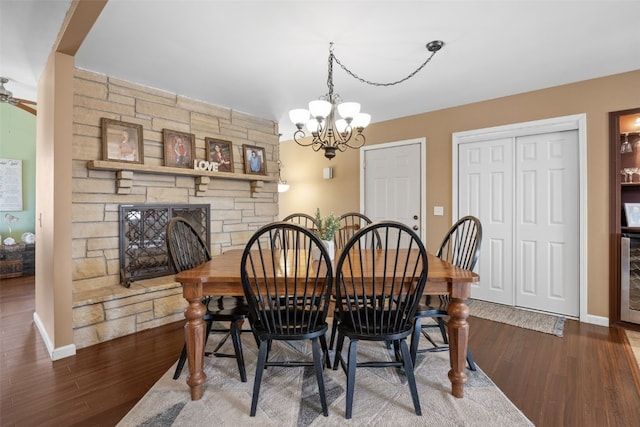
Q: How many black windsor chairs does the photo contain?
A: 6